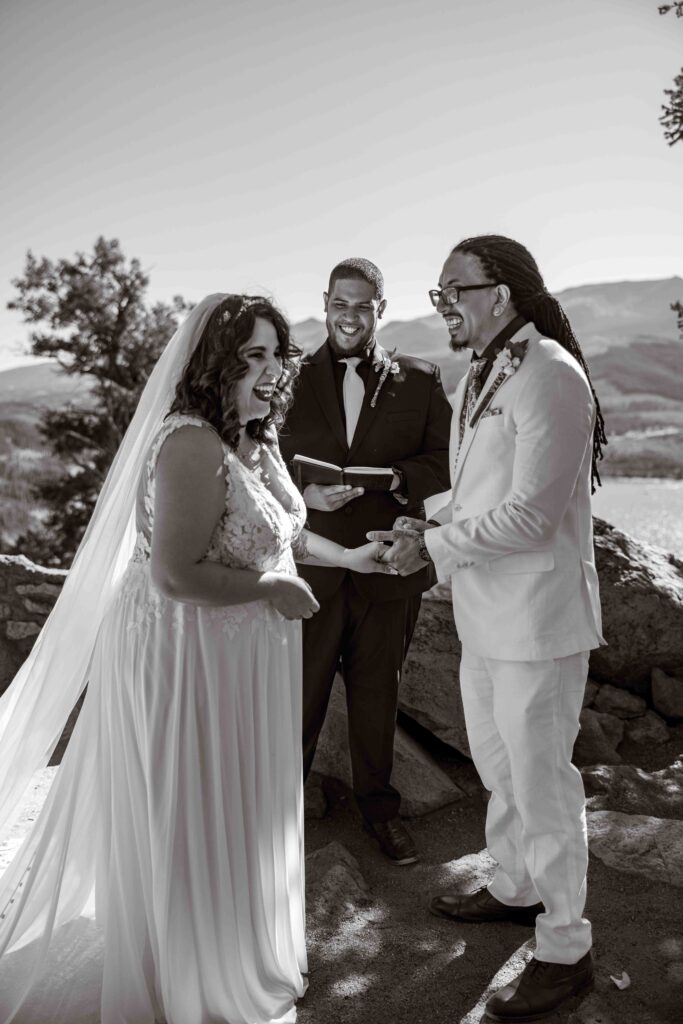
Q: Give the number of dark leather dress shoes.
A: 3